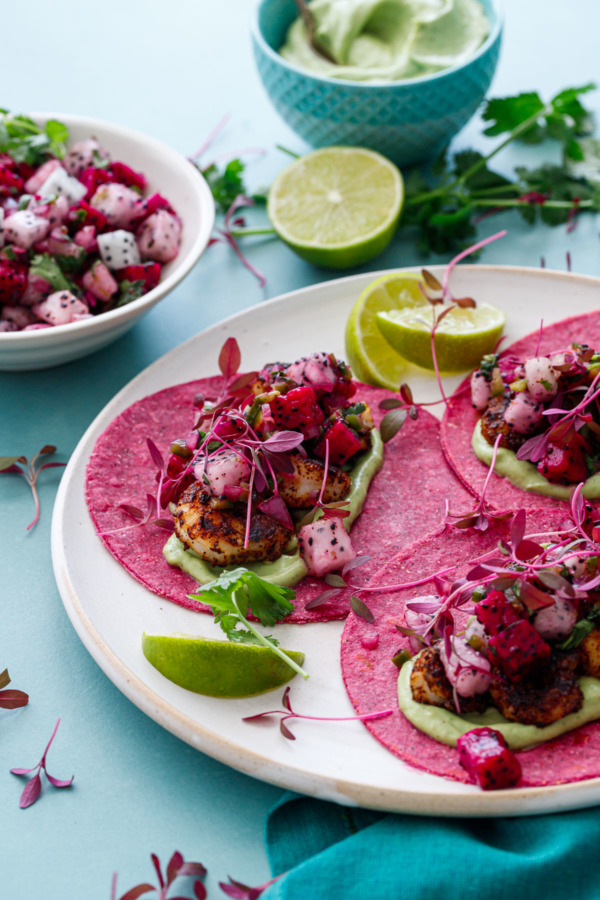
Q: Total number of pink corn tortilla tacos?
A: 3